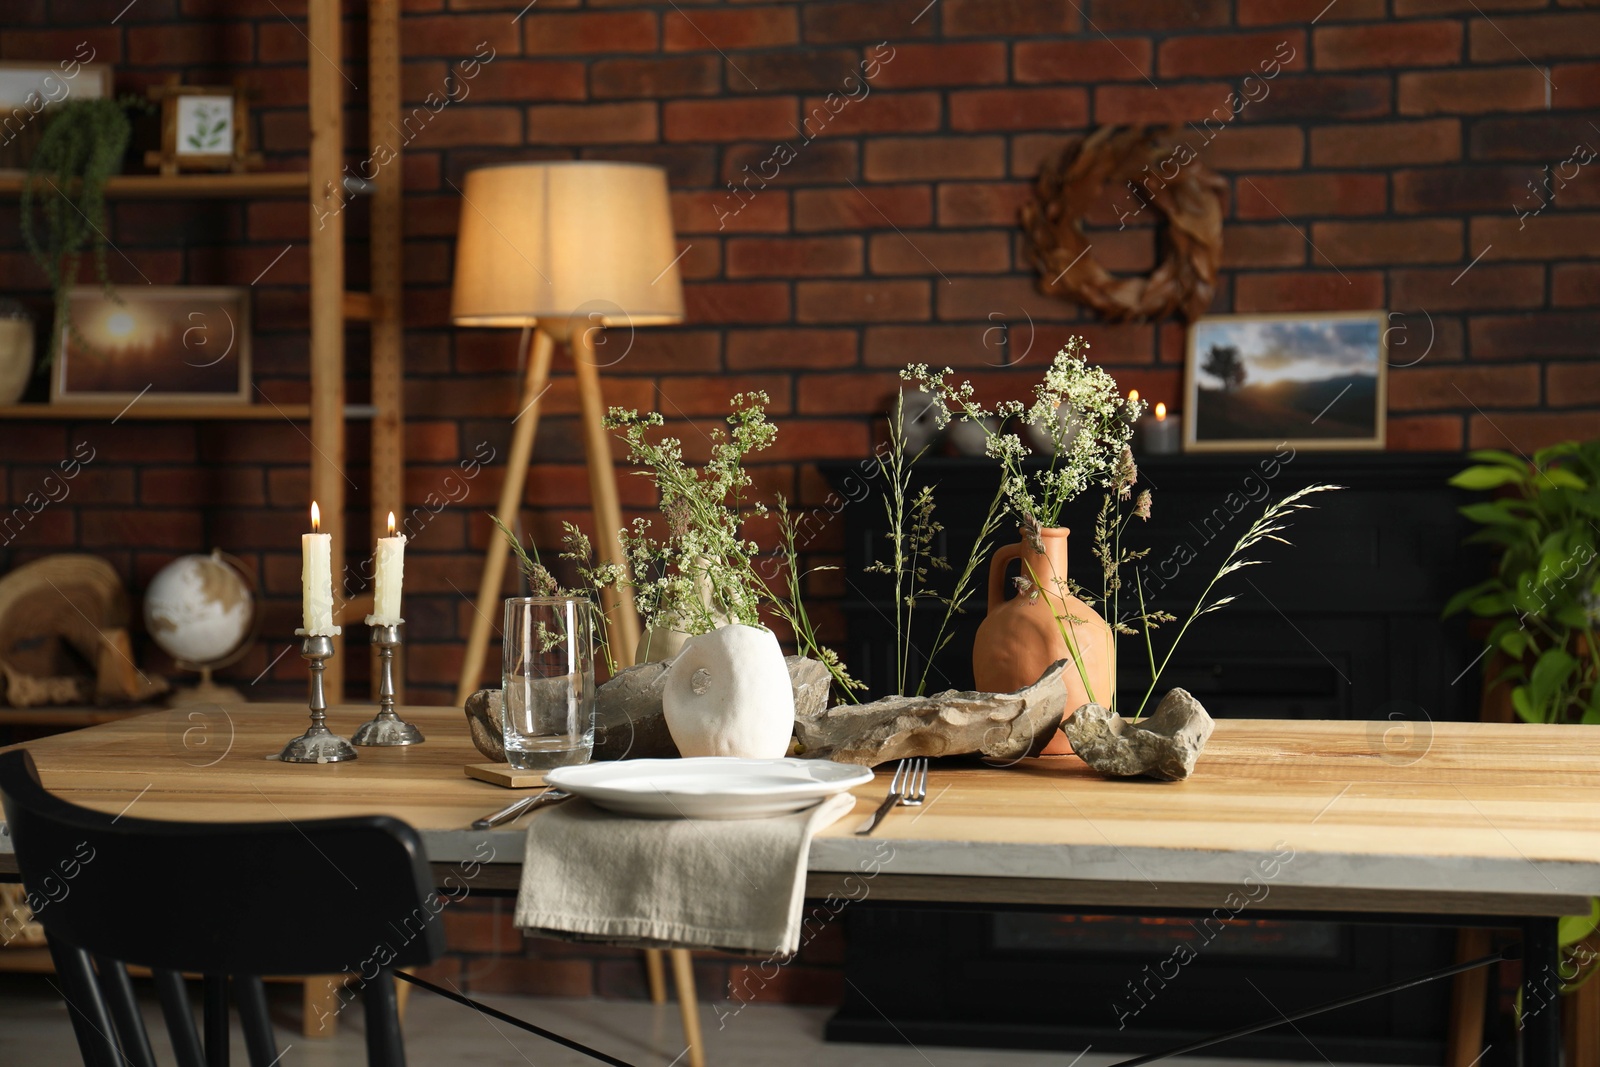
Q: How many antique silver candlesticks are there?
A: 2